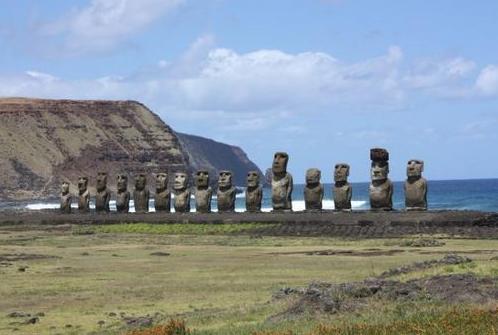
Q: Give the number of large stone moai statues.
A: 15